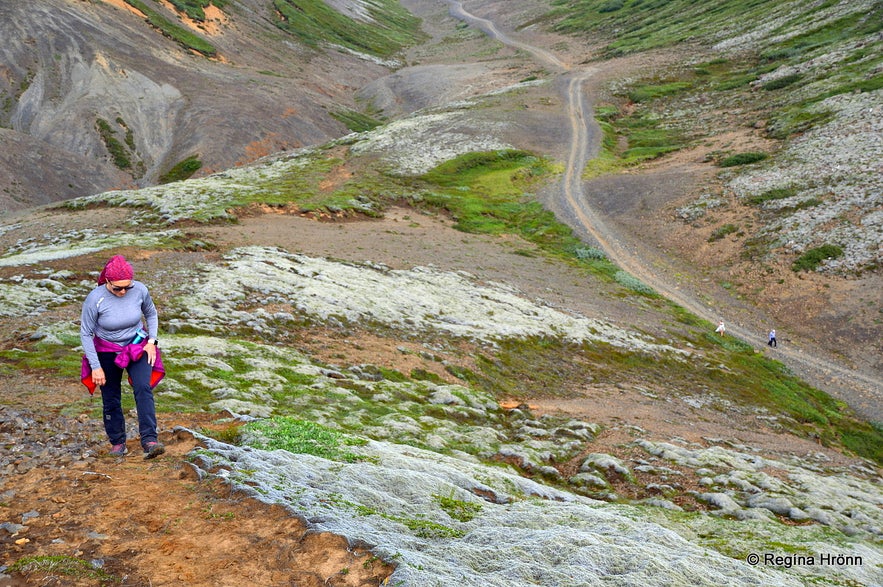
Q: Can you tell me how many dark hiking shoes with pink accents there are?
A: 2